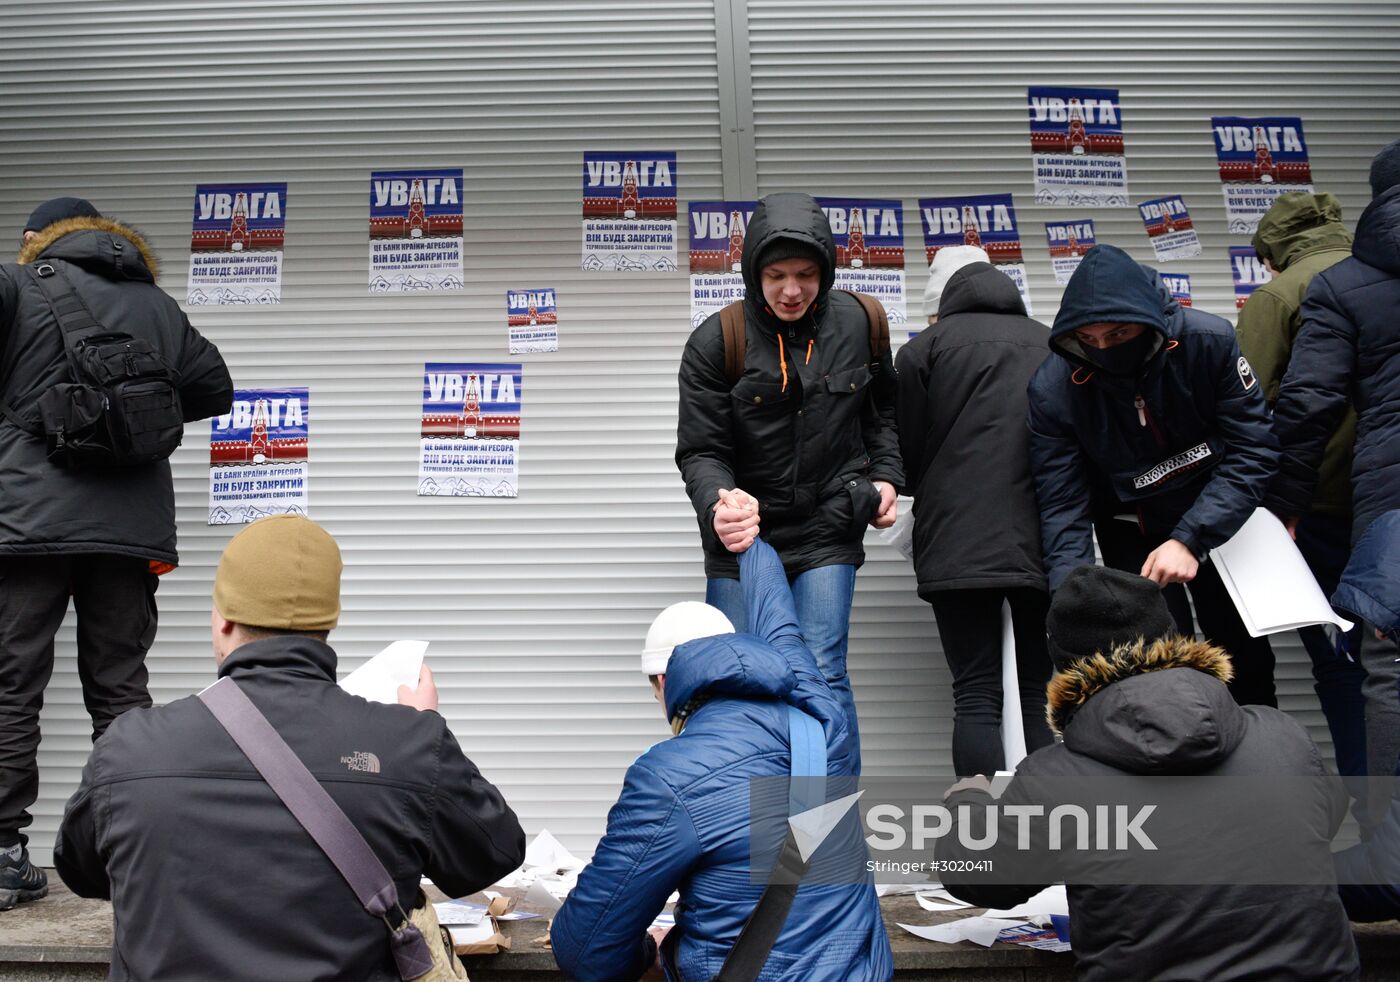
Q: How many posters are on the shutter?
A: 15